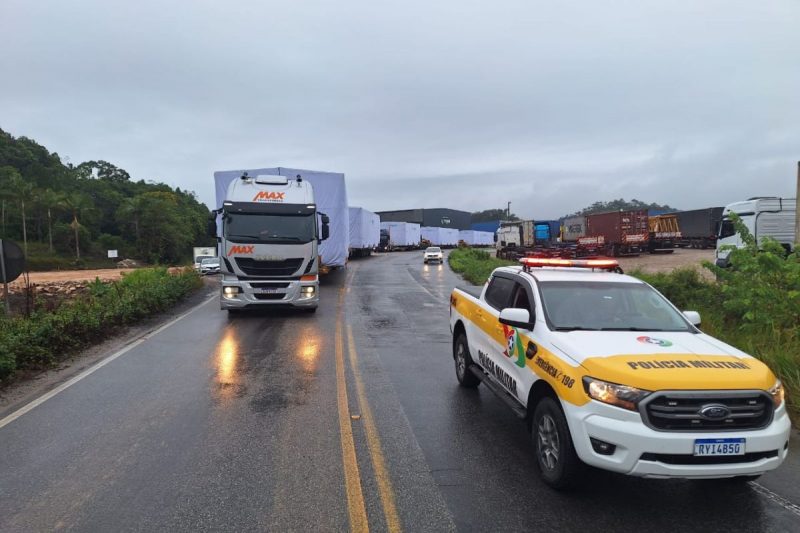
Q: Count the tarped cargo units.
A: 5